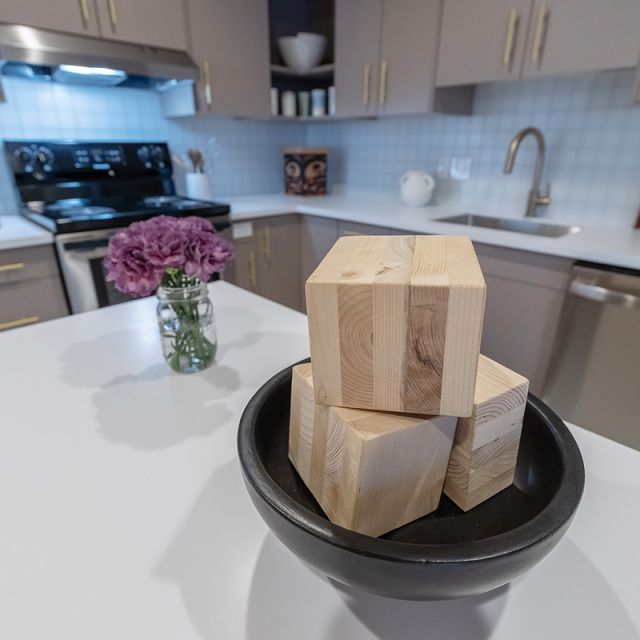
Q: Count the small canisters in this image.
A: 5